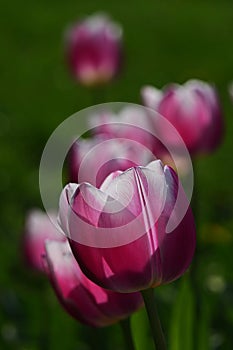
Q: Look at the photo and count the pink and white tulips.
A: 7